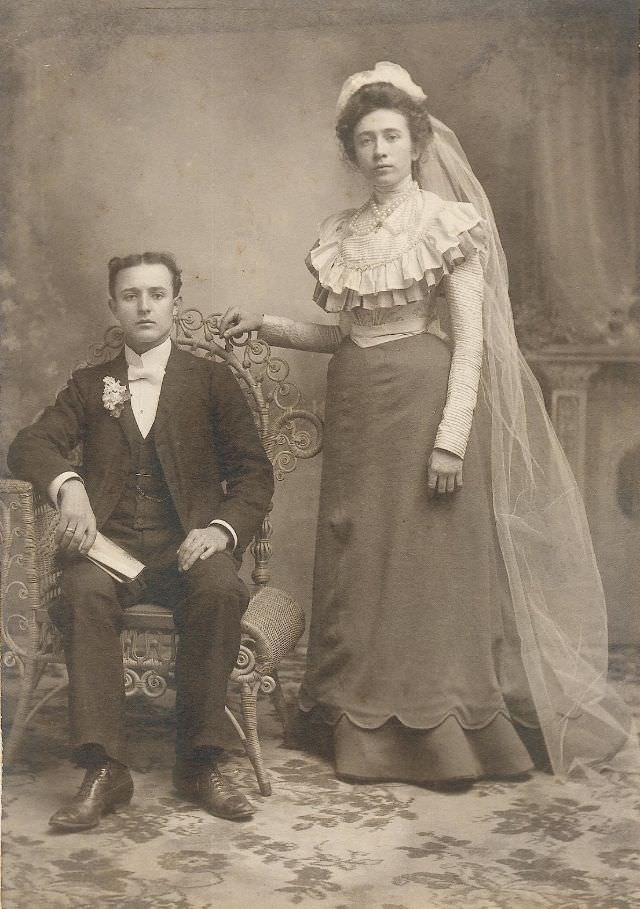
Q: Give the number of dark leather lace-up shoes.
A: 2